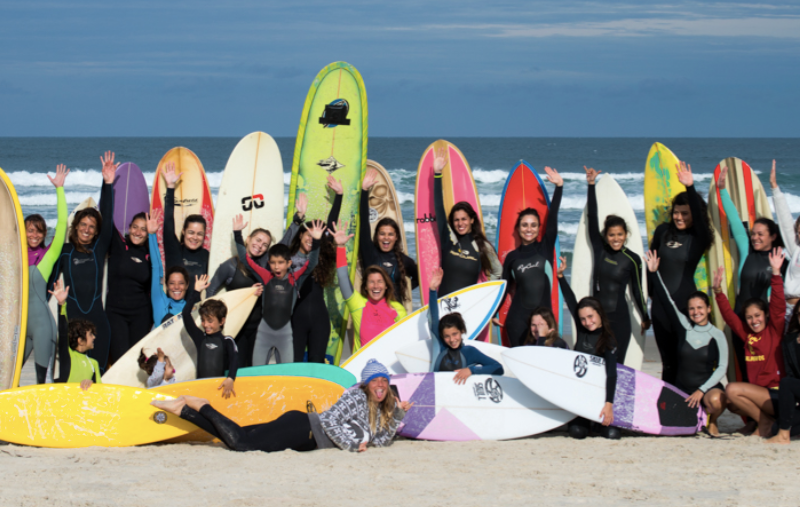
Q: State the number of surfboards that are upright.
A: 12